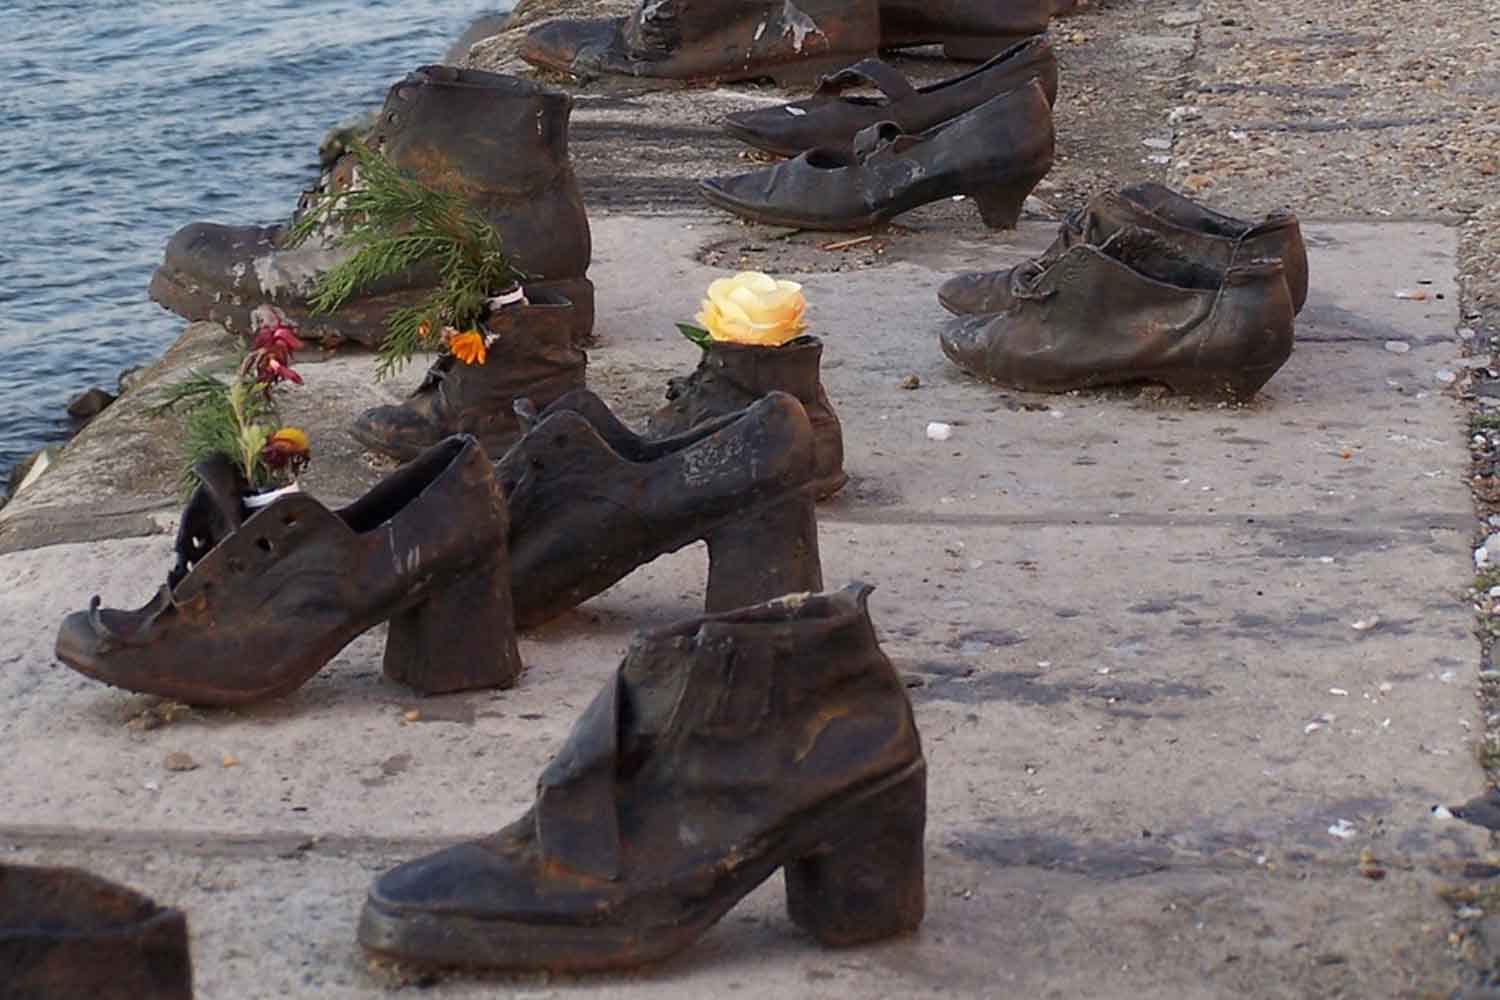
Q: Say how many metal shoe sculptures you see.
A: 13